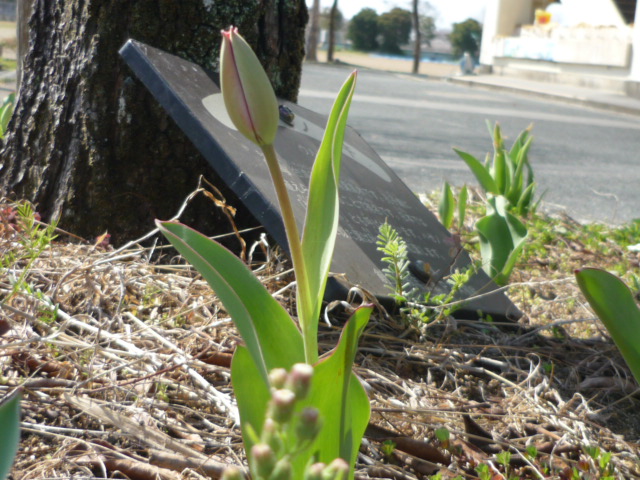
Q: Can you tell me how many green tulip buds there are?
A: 1